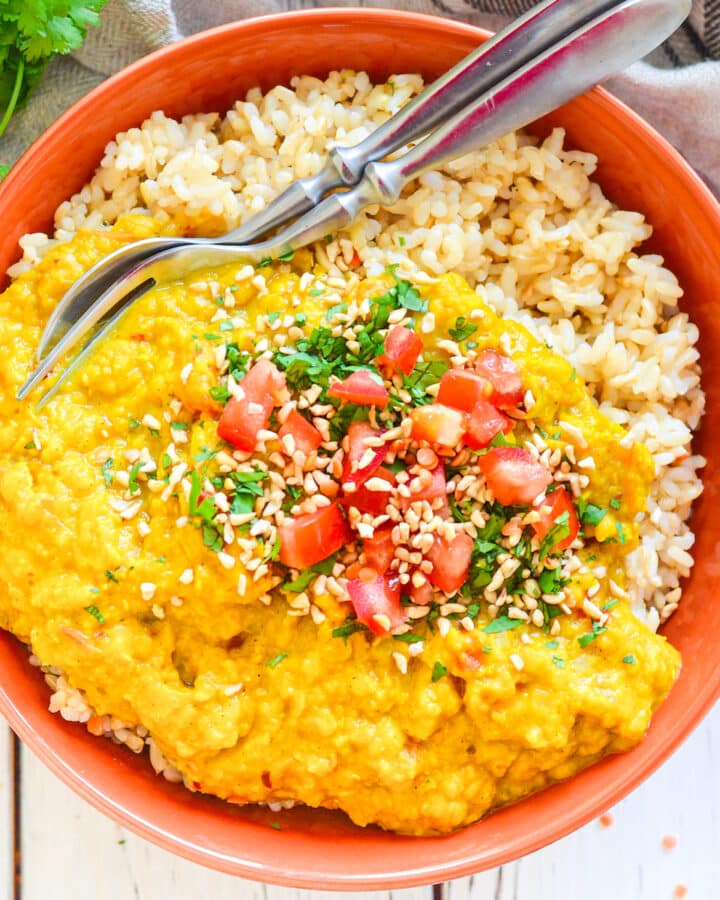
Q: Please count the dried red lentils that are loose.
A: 3